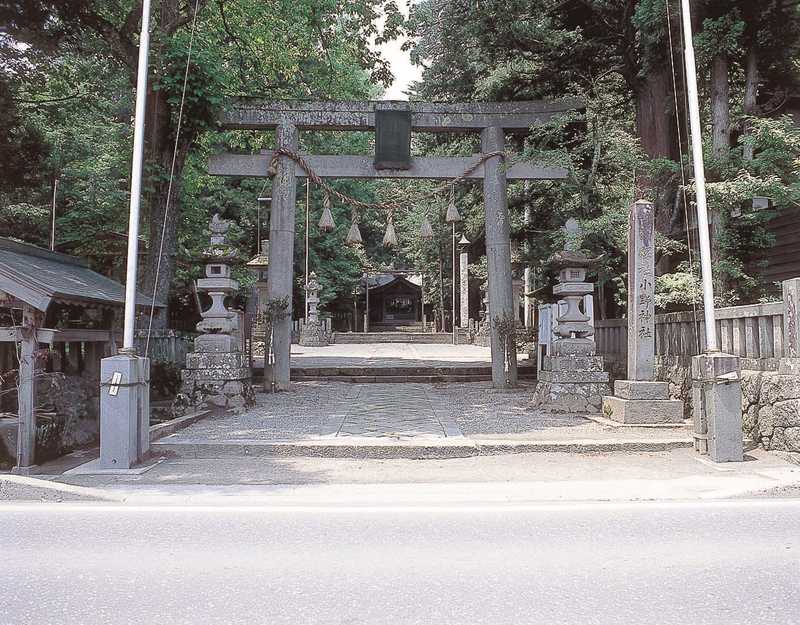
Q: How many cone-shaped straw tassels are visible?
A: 5